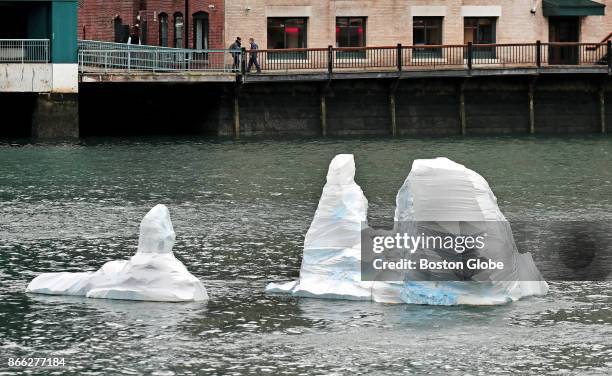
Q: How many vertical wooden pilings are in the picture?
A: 6